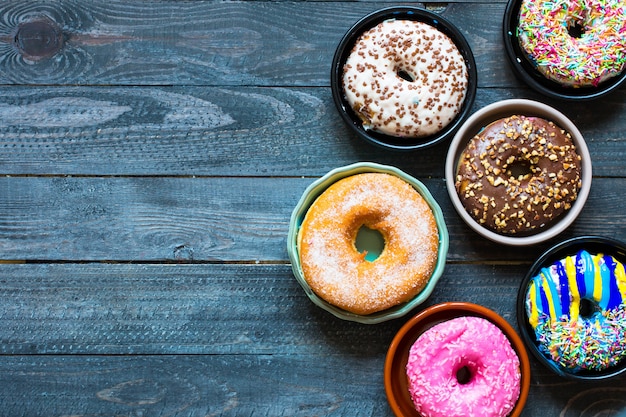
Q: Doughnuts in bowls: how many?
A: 6